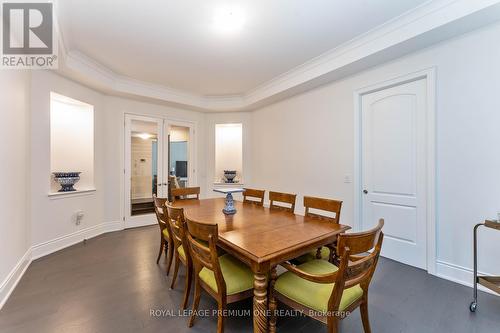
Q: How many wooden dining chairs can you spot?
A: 8